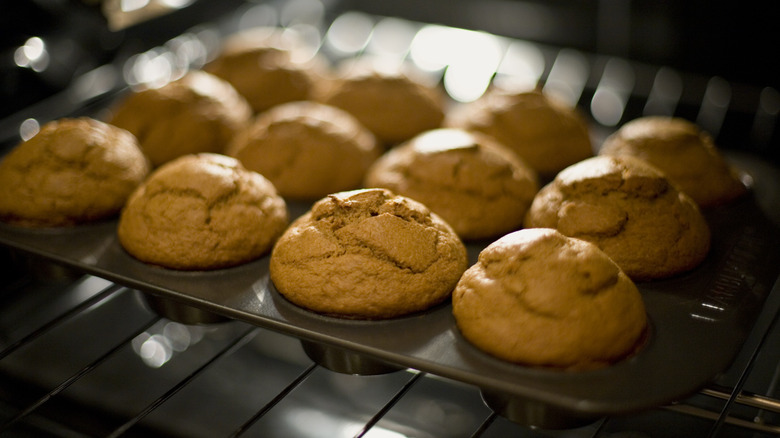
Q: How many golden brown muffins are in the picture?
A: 12